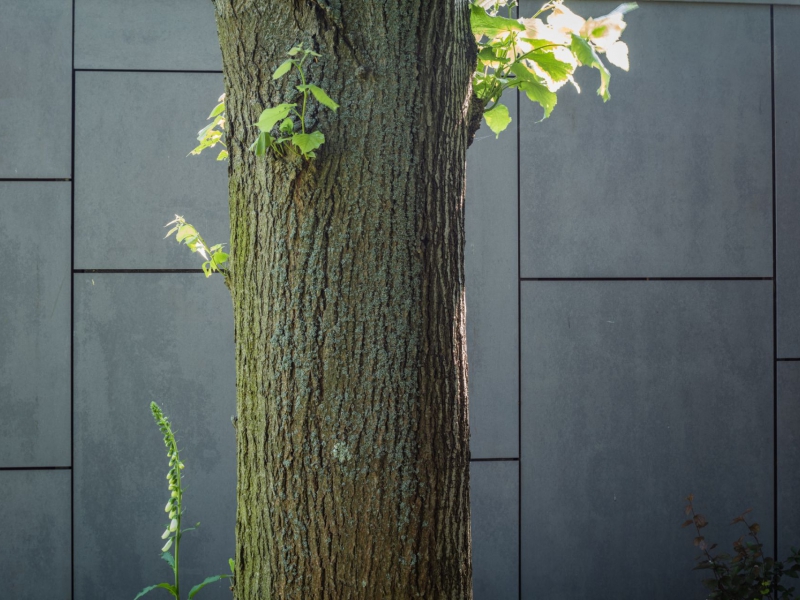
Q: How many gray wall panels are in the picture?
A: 12